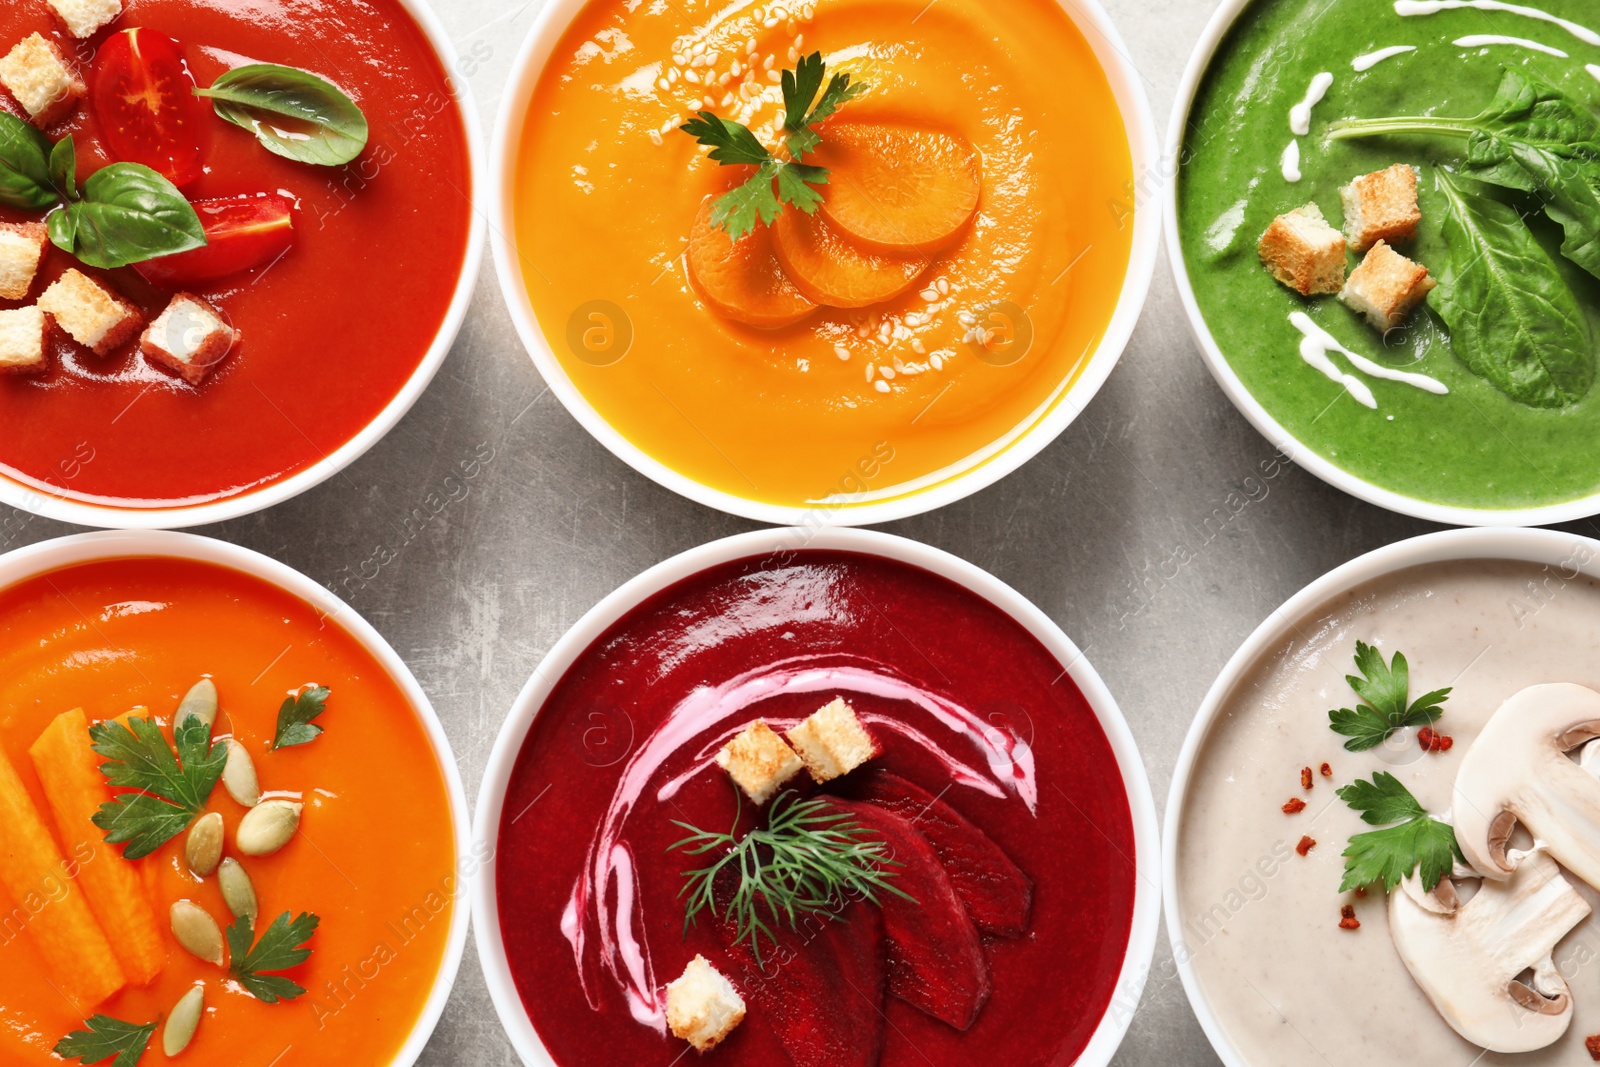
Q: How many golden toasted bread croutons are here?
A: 12